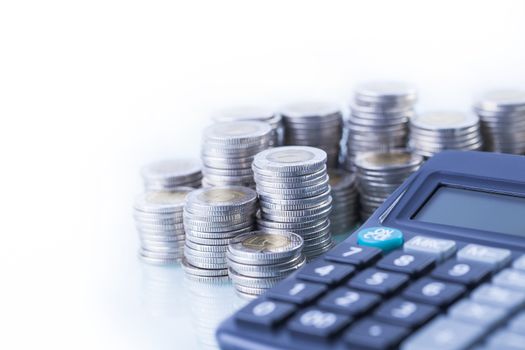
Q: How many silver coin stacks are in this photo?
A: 13